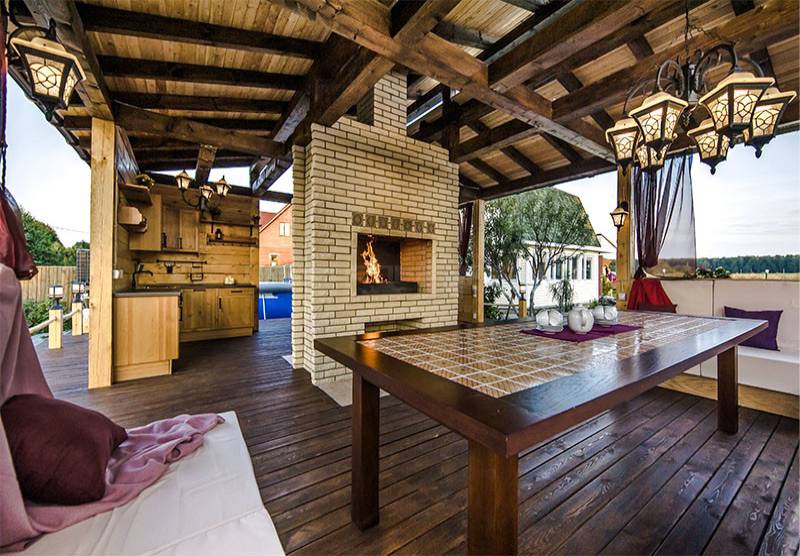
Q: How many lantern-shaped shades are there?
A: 11